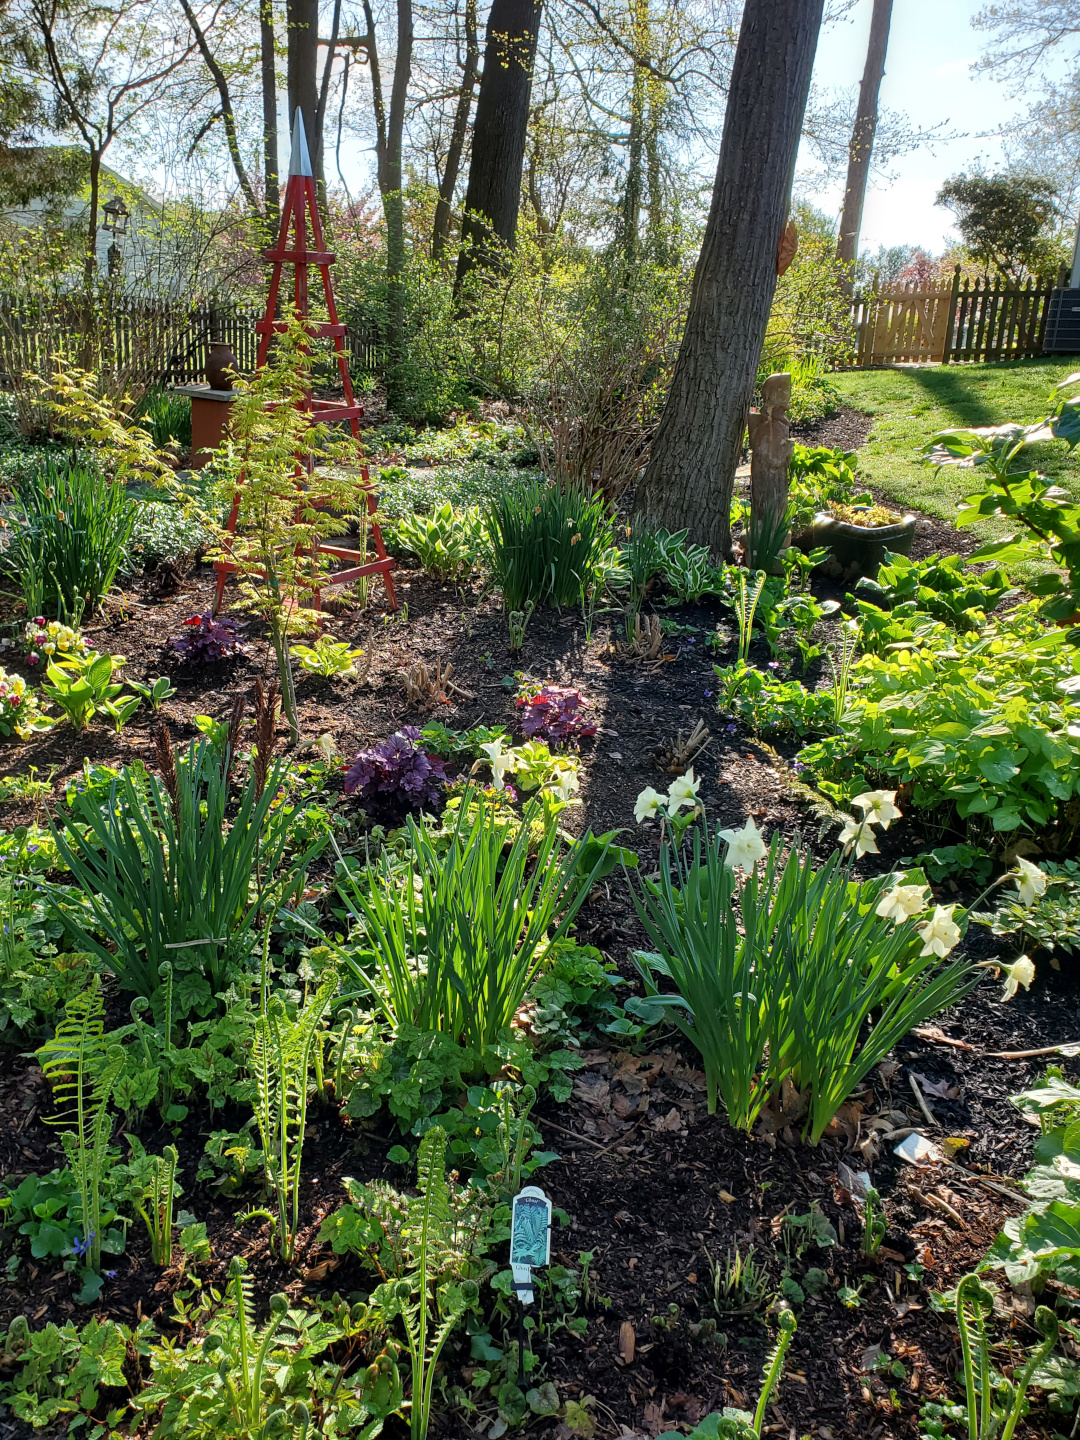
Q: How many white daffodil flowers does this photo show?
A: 11